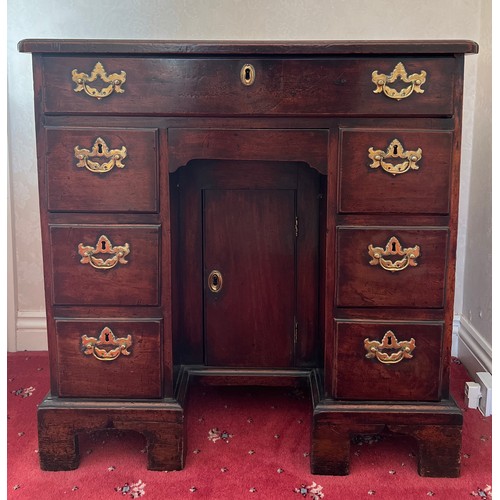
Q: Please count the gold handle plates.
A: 8